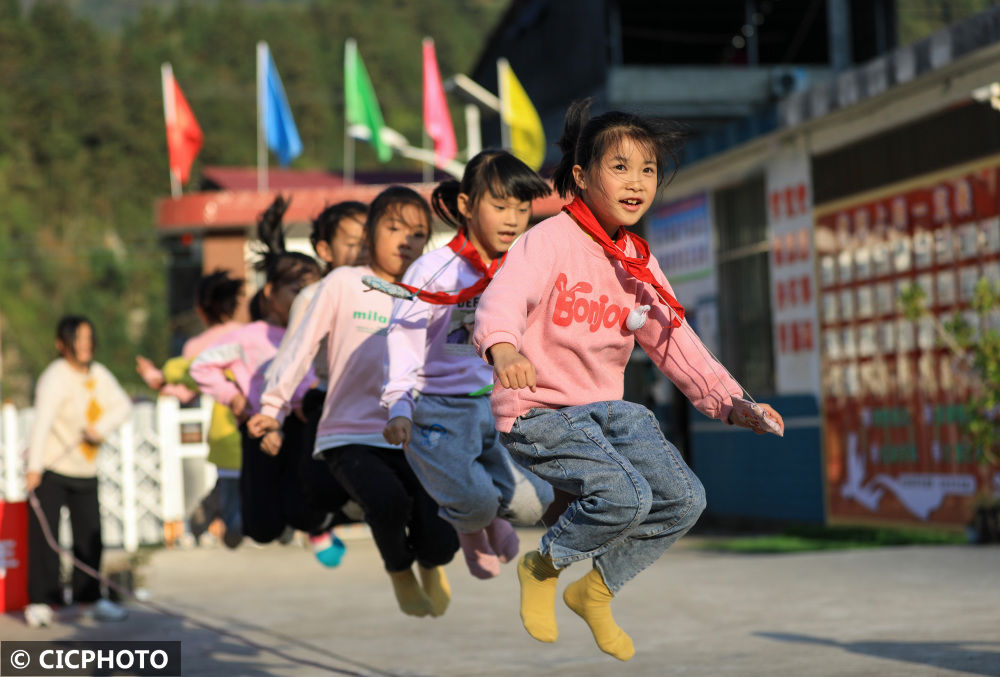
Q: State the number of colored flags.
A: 5